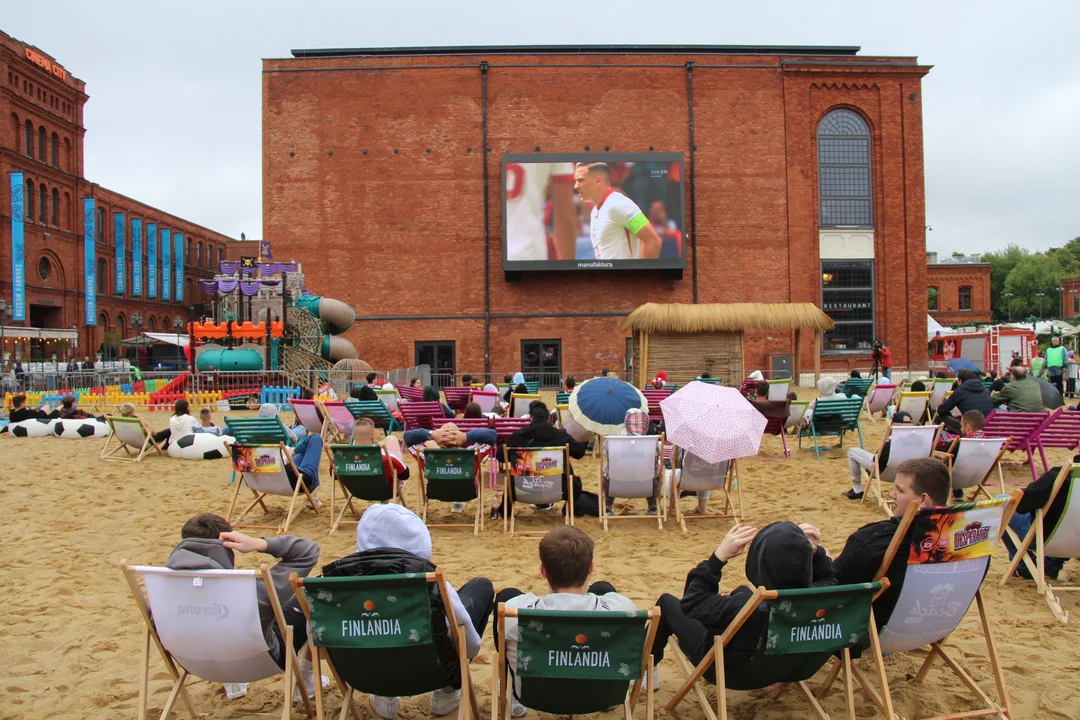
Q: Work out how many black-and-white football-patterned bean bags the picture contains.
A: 3